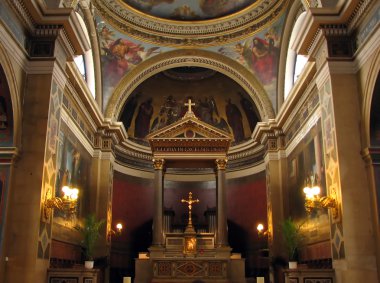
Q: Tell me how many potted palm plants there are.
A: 2